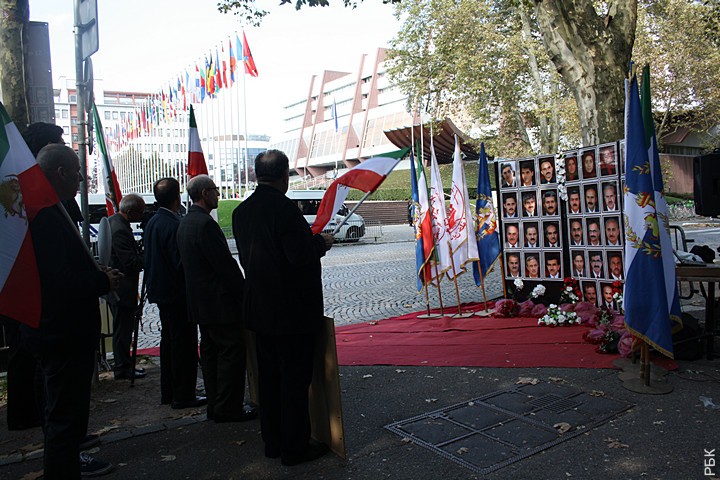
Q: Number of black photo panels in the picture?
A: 2